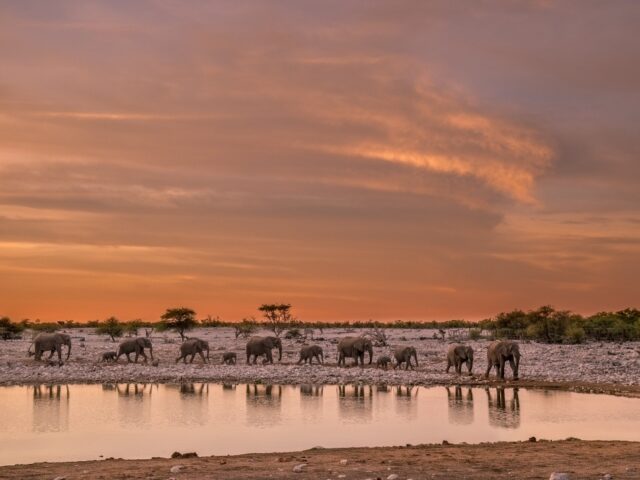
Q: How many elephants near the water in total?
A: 12